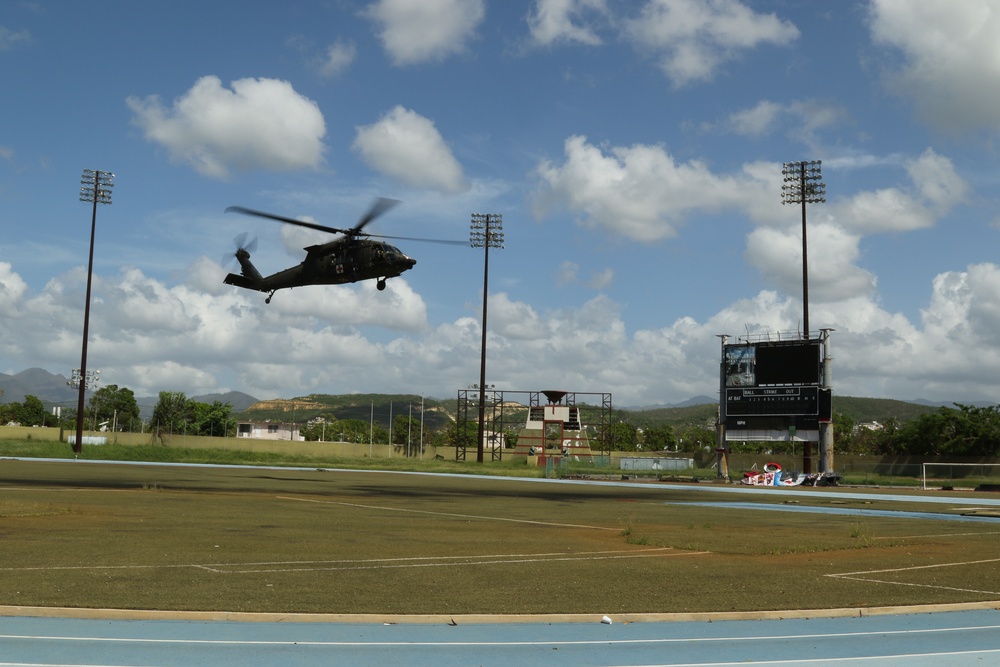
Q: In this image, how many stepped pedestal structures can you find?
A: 1